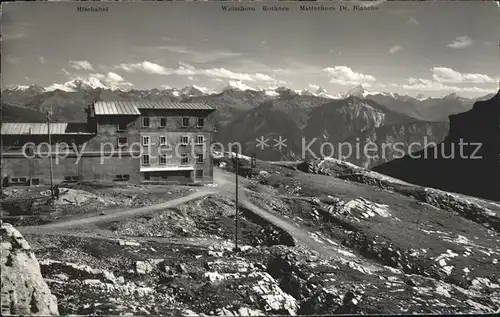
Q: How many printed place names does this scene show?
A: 5